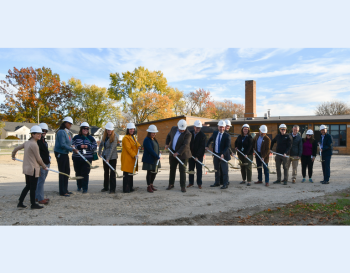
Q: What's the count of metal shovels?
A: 13